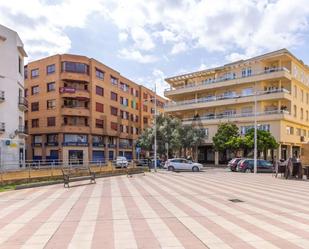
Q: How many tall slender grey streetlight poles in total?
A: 2